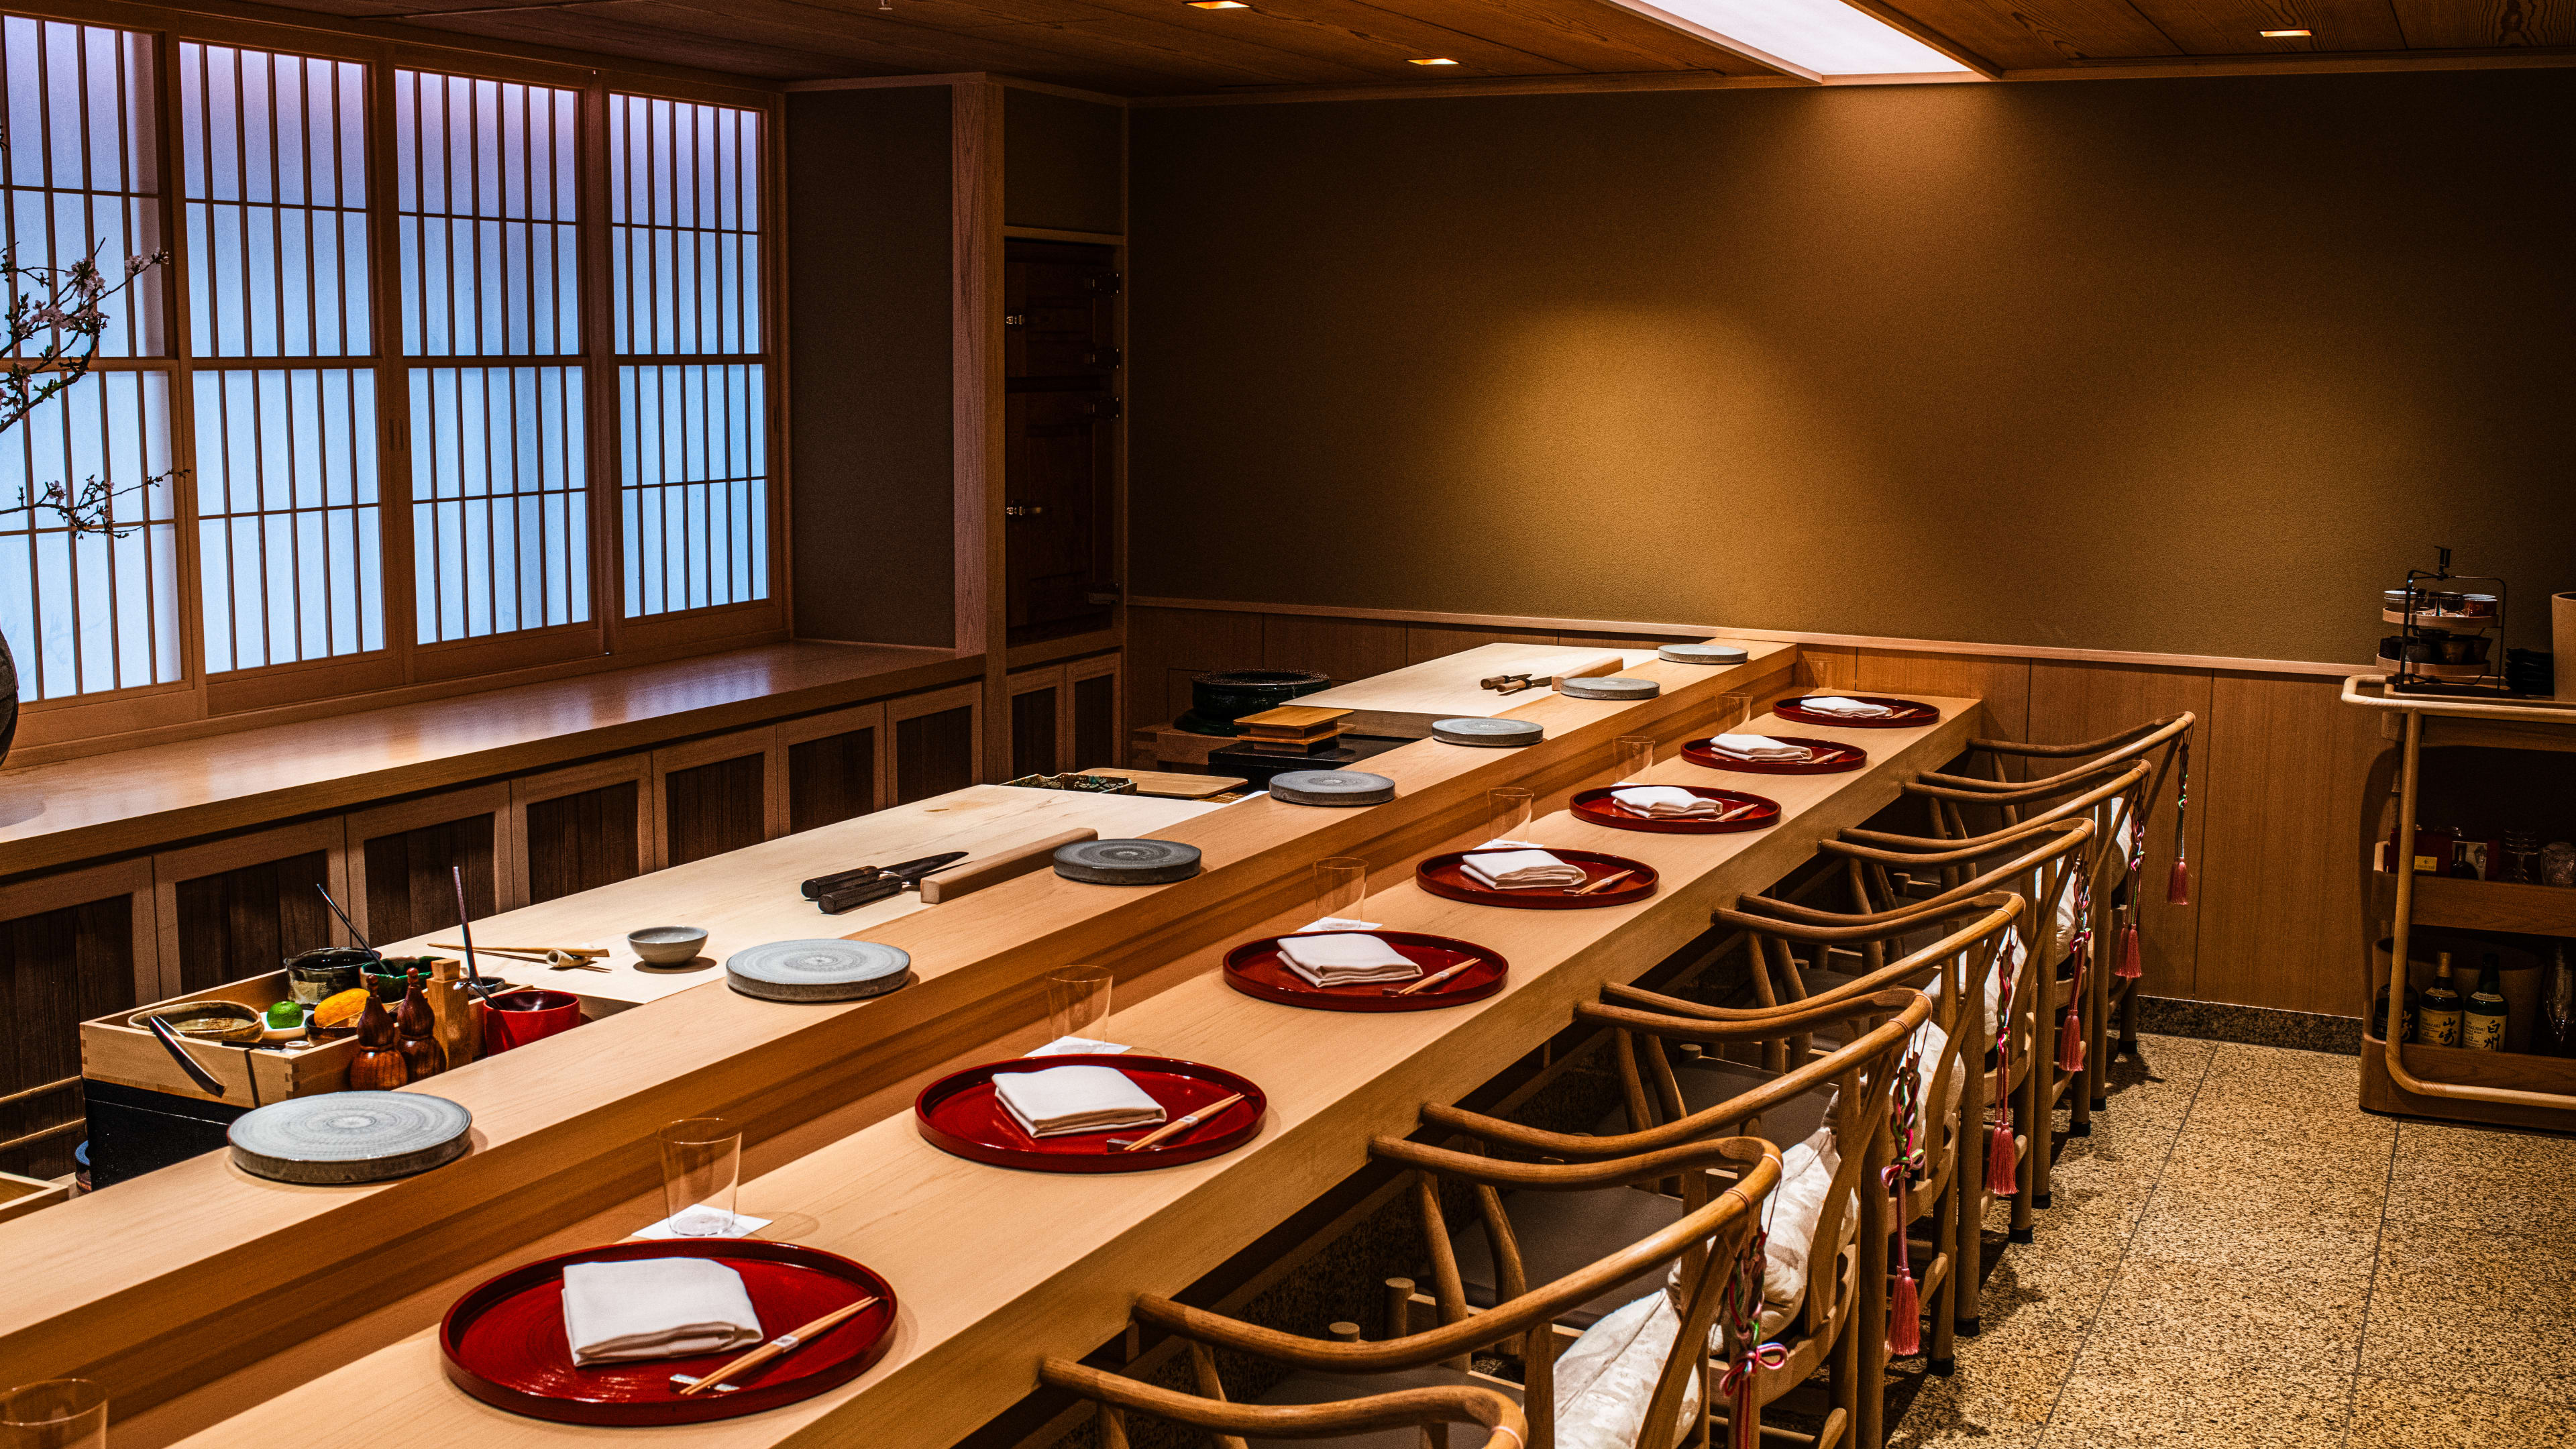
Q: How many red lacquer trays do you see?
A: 7